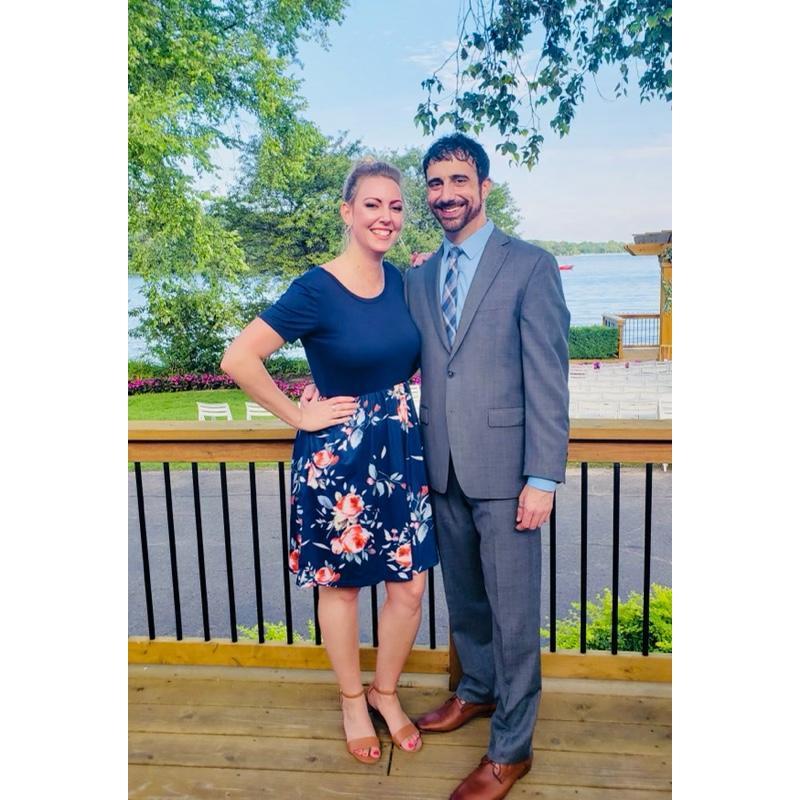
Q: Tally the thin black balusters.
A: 13